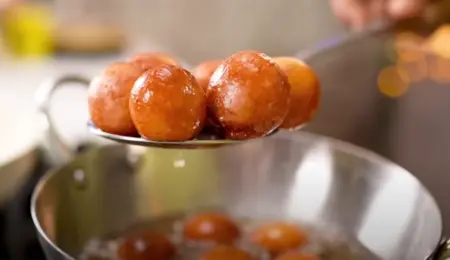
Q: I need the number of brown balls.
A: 11